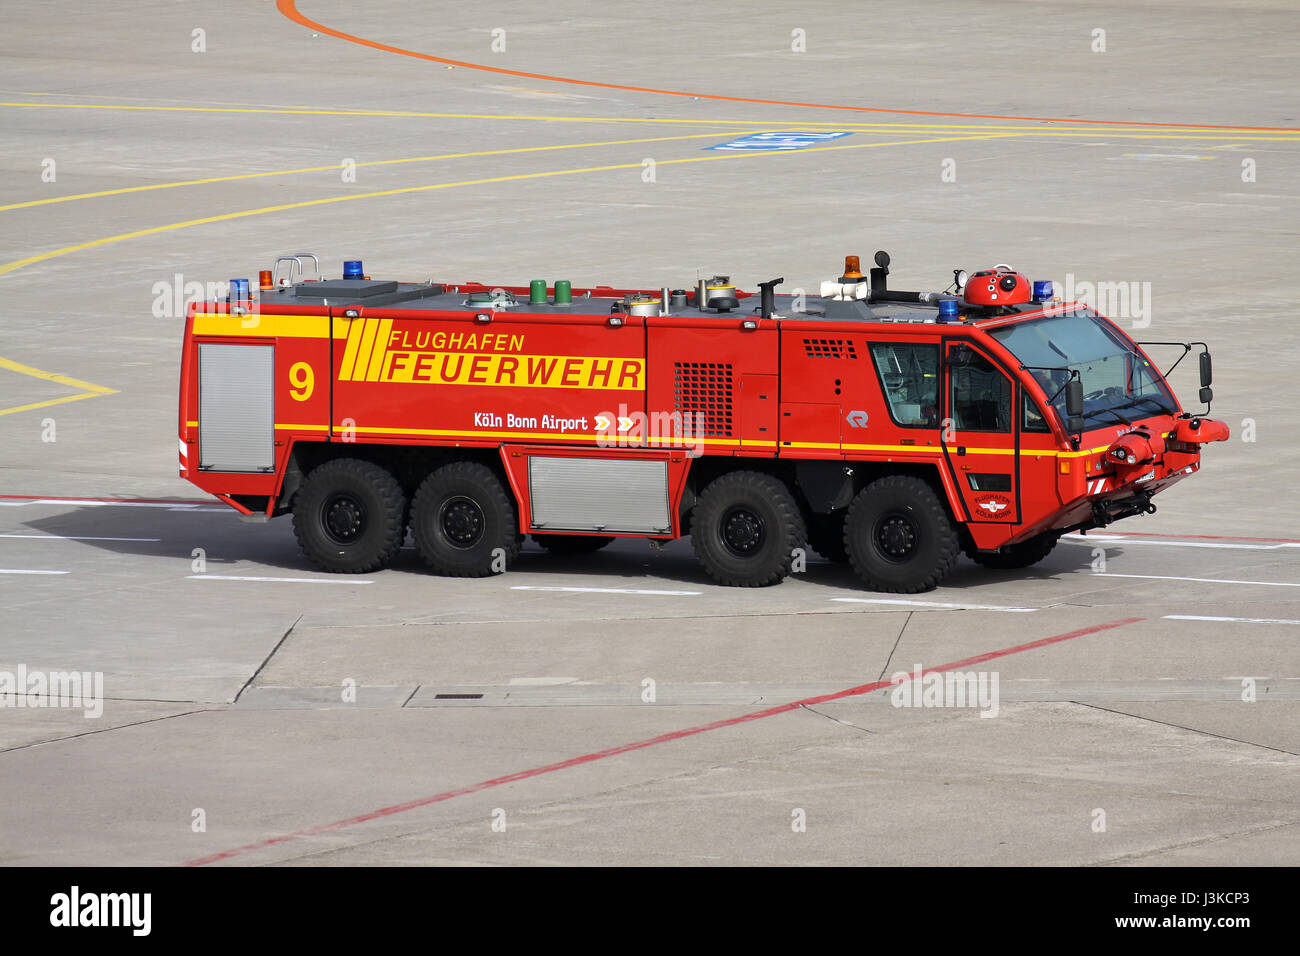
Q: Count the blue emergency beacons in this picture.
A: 4